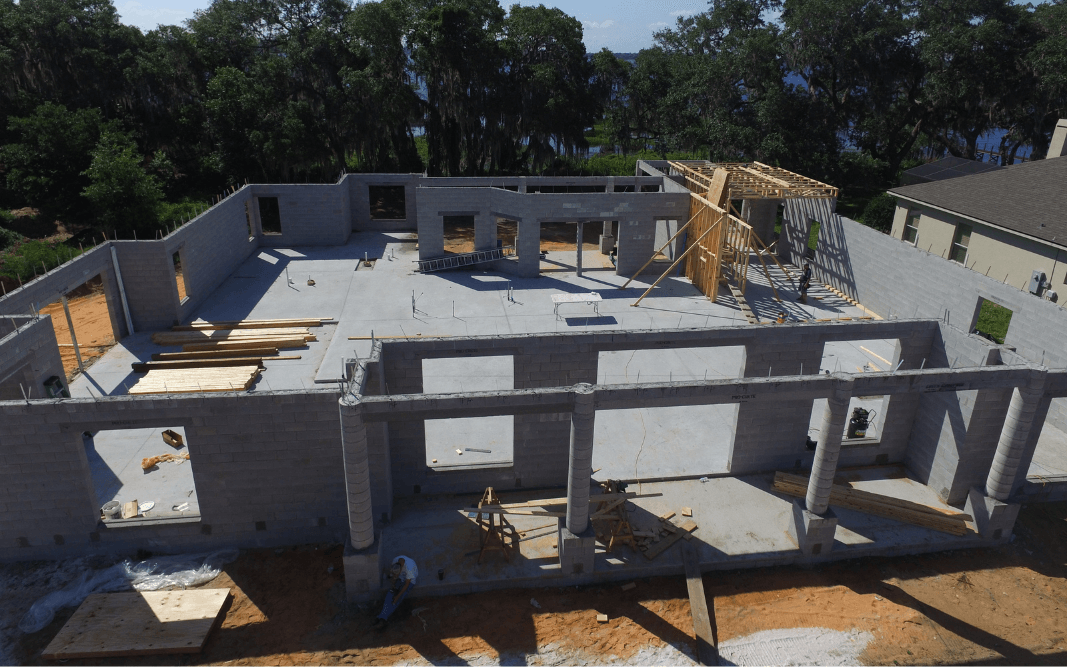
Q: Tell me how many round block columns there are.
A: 4